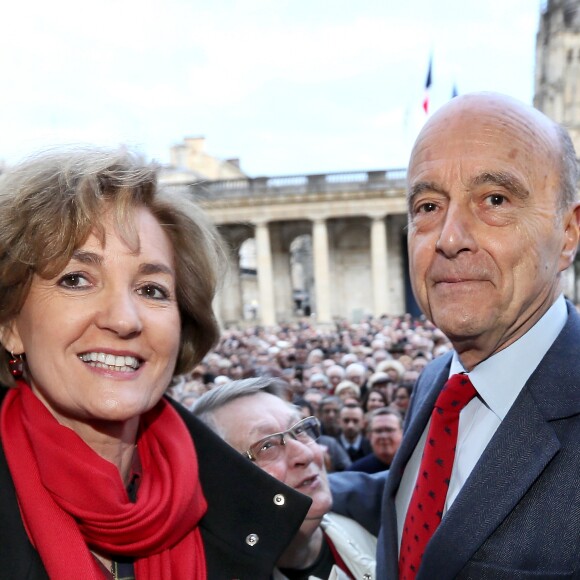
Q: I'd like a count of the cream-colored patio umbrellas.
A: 0